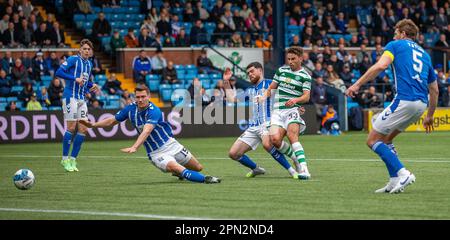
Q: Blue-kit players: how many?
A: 4